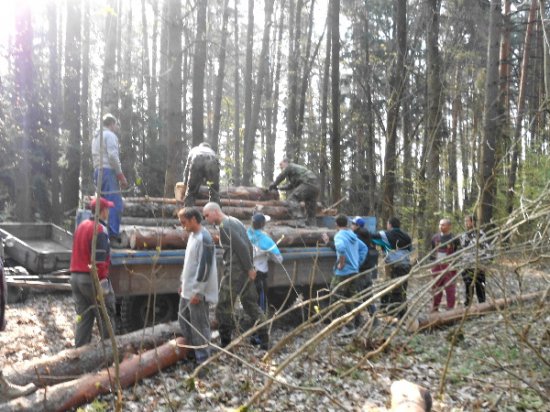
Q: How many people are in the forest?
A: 12